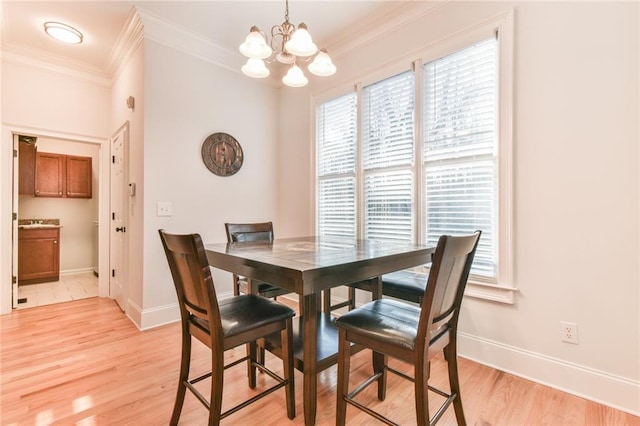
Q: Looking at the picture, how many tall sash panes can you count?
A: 3